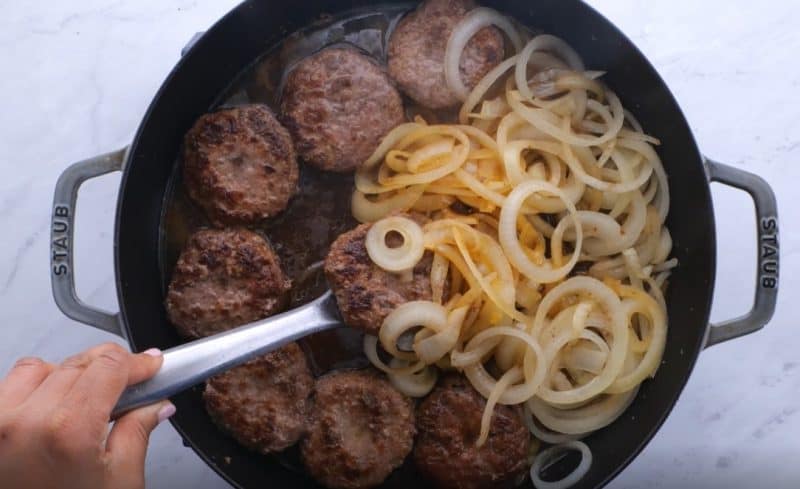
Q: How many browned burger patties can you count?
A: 8